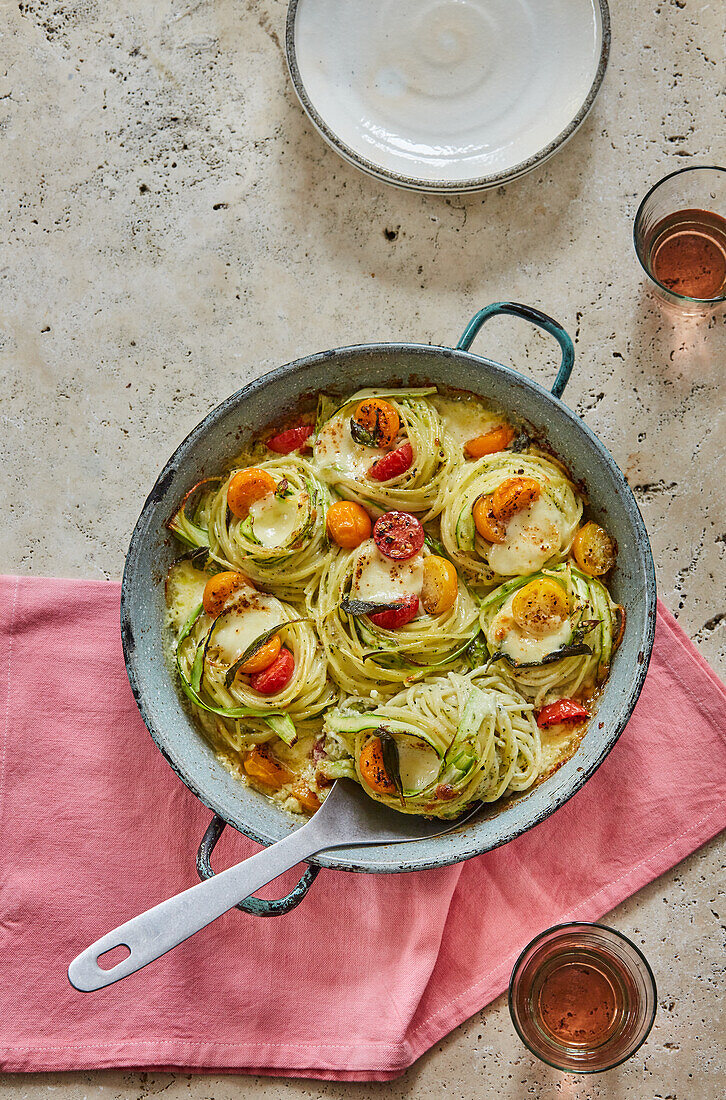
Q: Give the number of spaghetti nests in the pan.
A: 7